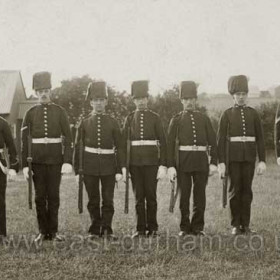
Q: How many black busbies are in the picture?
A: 5